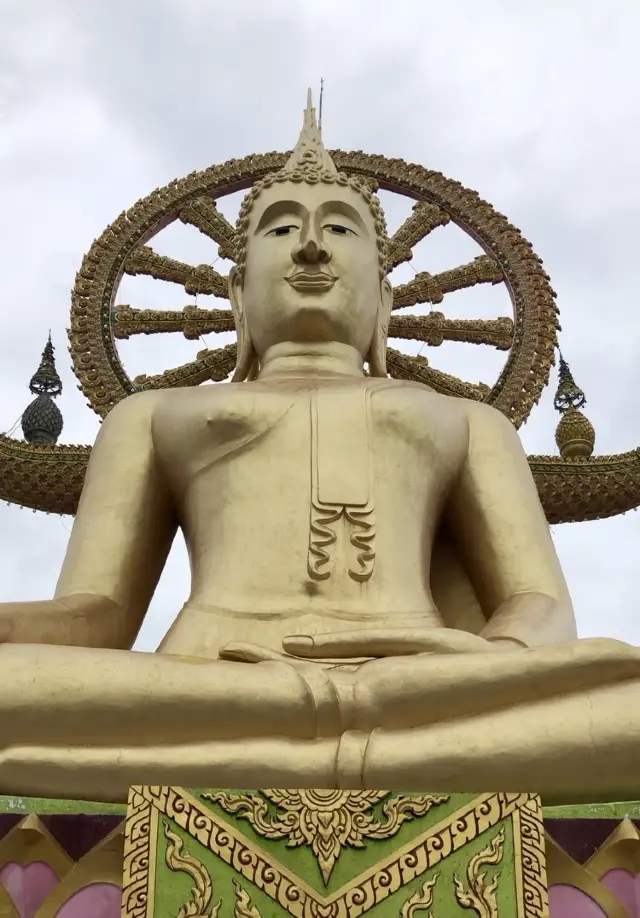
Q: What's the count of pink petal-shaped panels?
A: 4